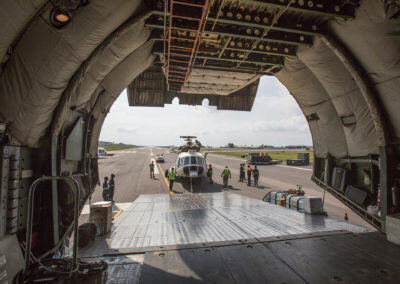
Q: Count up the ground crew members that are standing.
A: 10